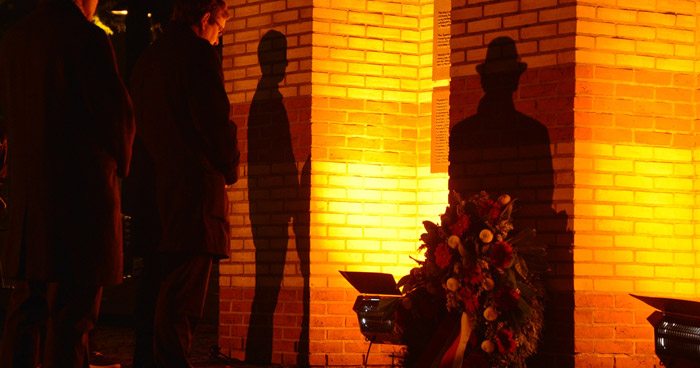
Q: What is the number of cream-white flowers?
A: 7